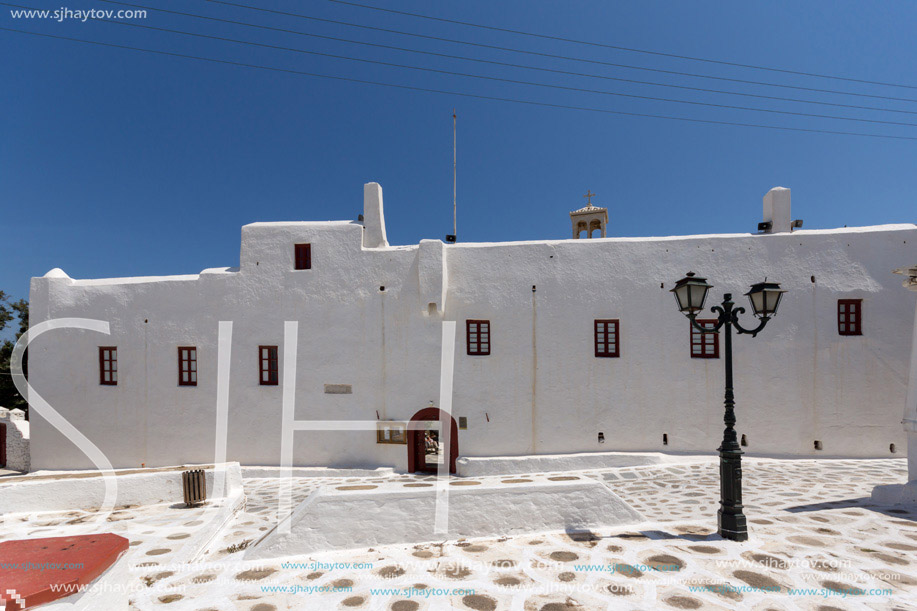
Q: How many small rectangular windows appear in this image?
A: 8